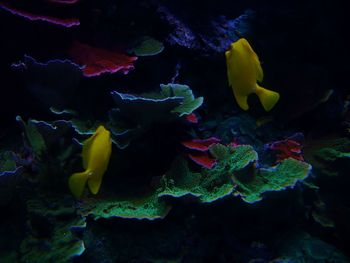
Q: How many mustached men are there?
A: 0